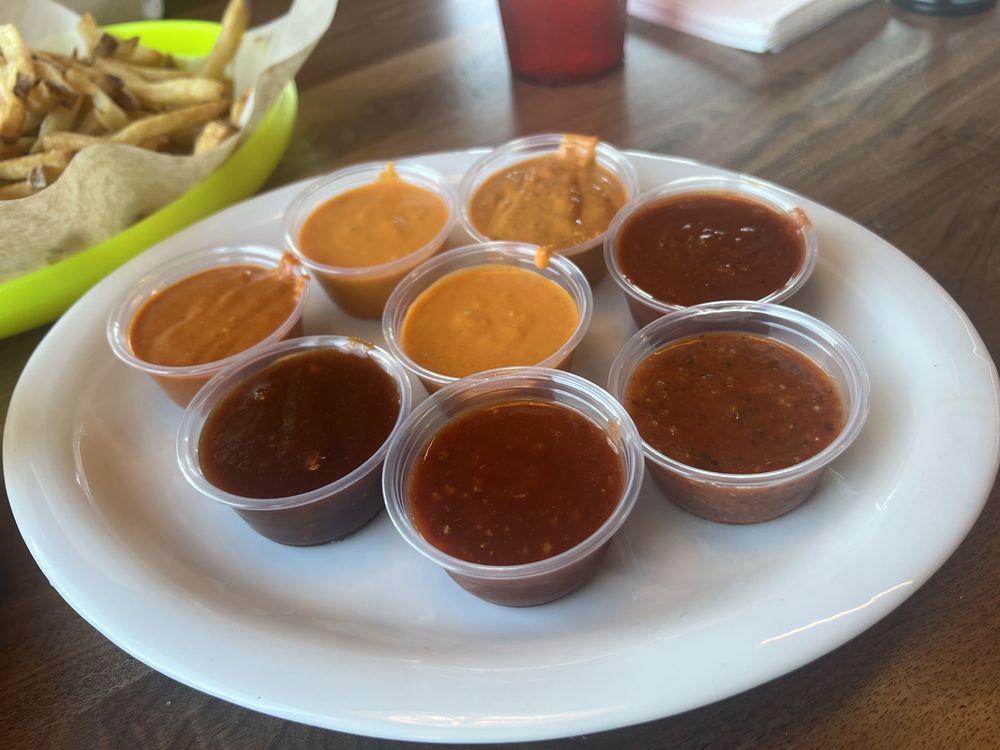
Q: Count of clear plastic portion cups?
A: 8